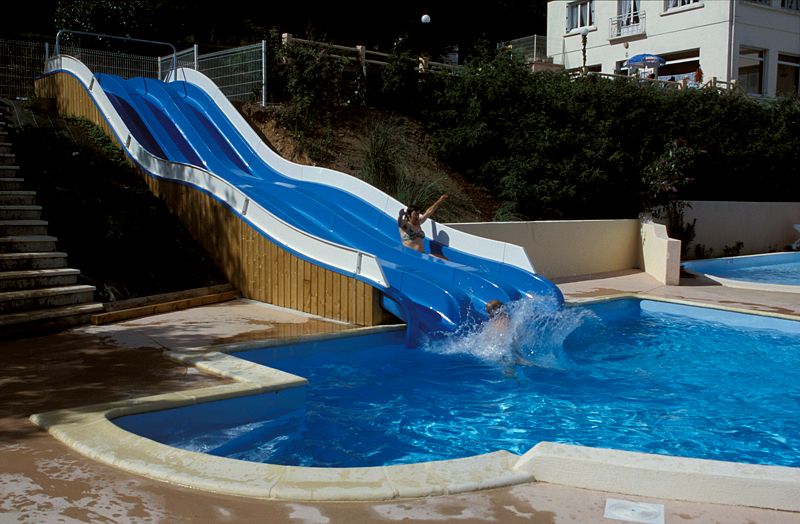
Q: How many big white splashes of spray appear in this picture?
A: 1